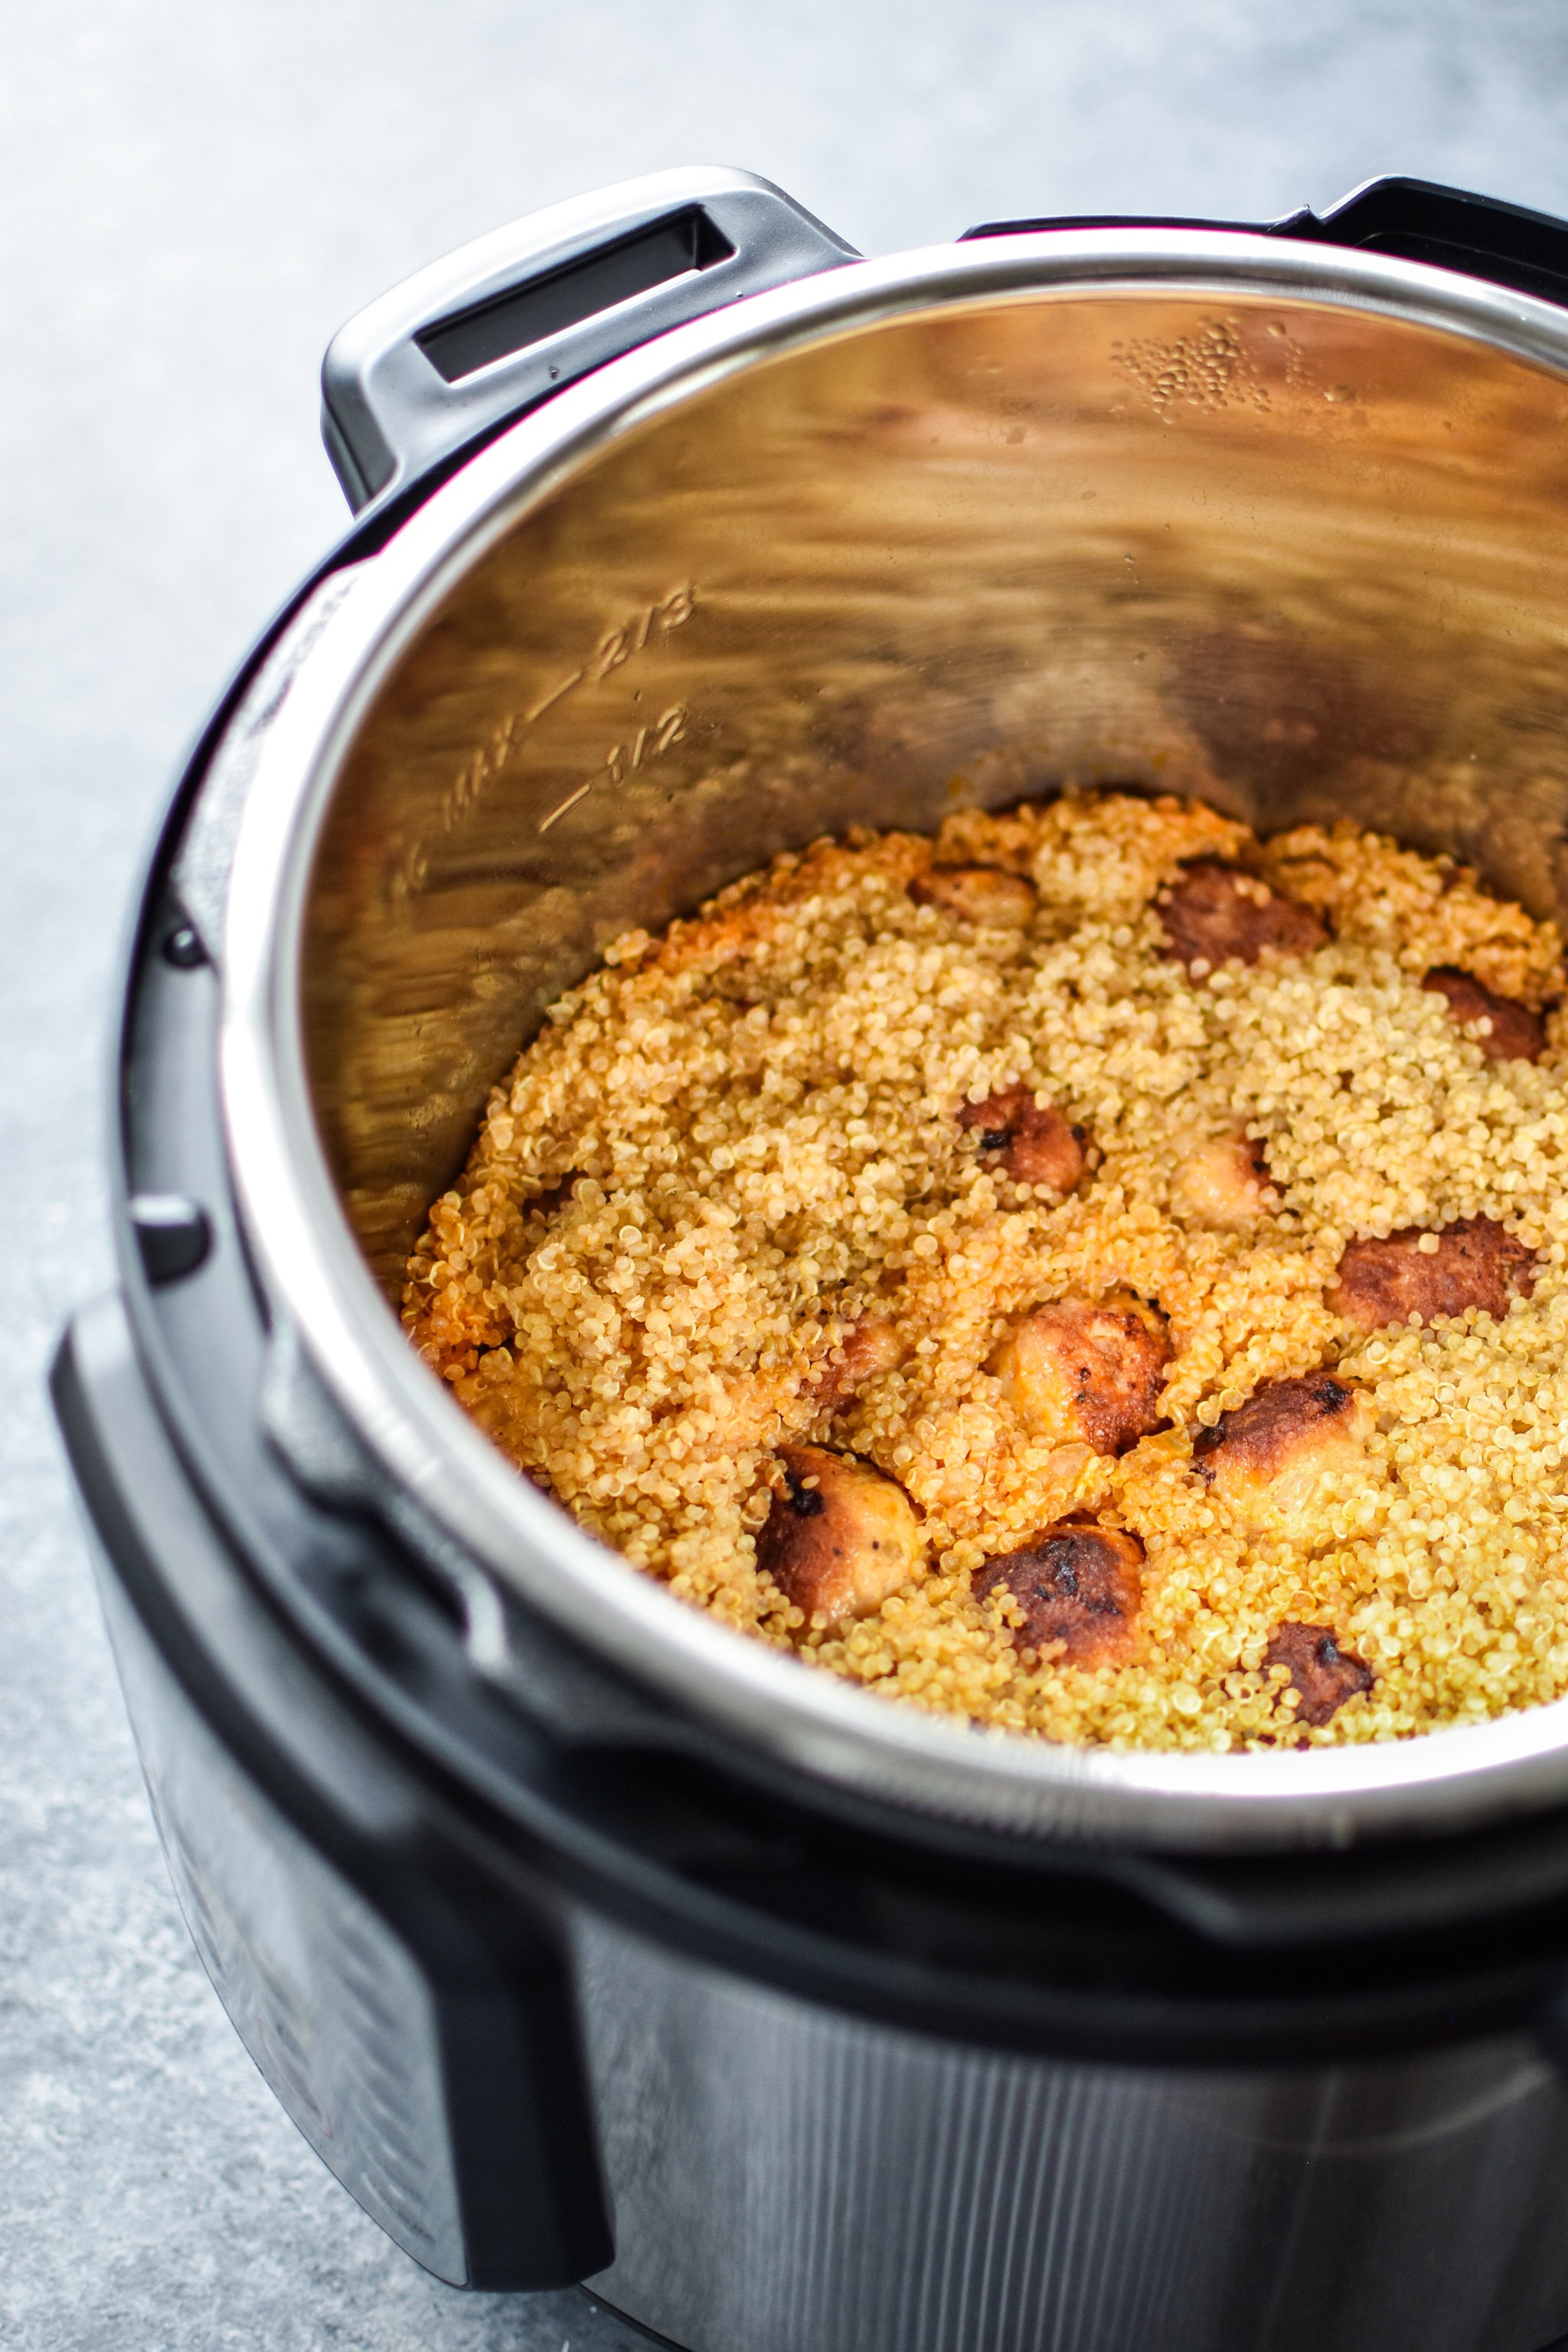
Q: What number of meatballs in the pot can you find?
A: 12